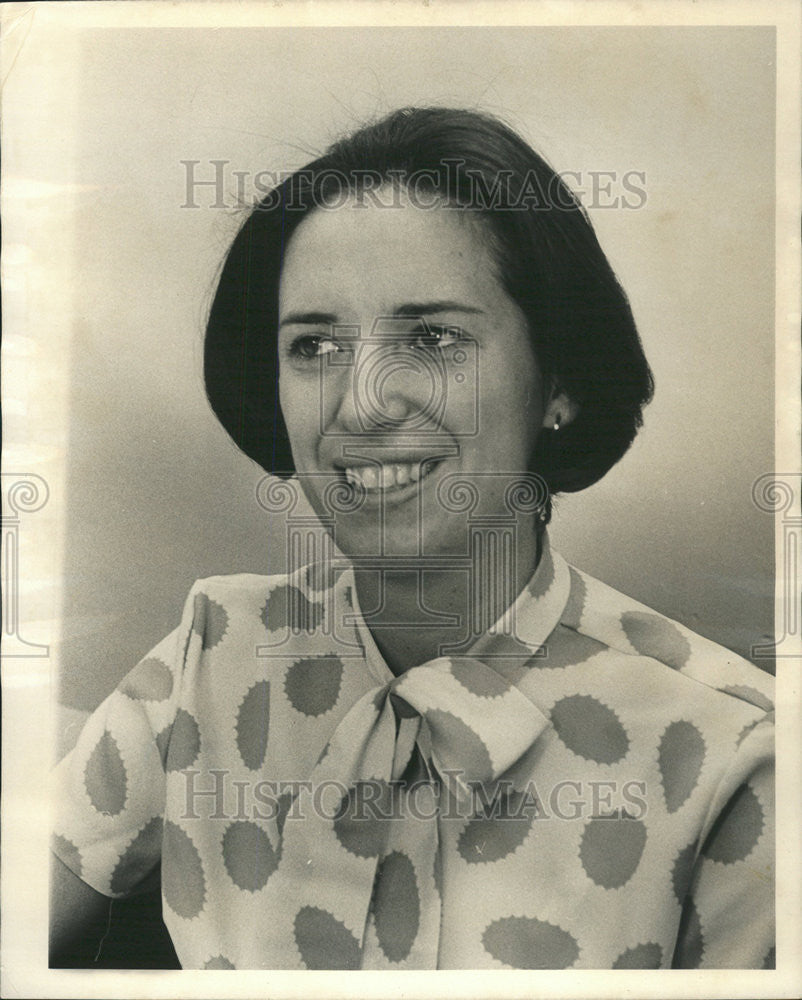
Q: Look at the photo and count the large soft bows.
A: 1